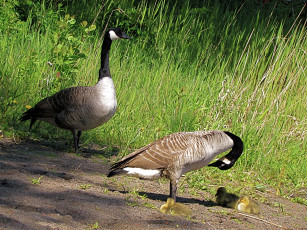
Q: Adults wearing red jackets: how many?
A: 0